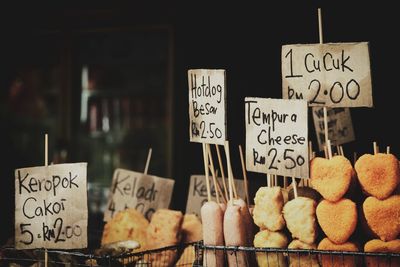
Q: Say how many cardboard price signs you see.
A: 7